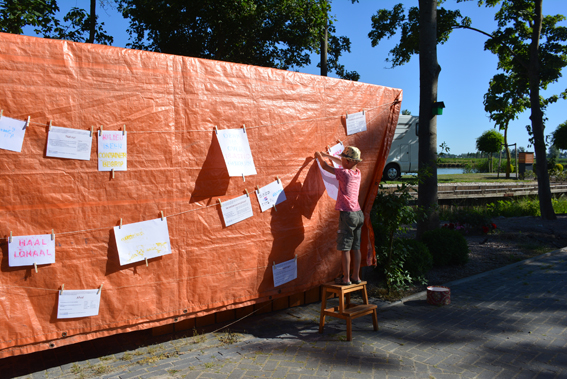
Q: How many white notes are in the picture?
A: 13